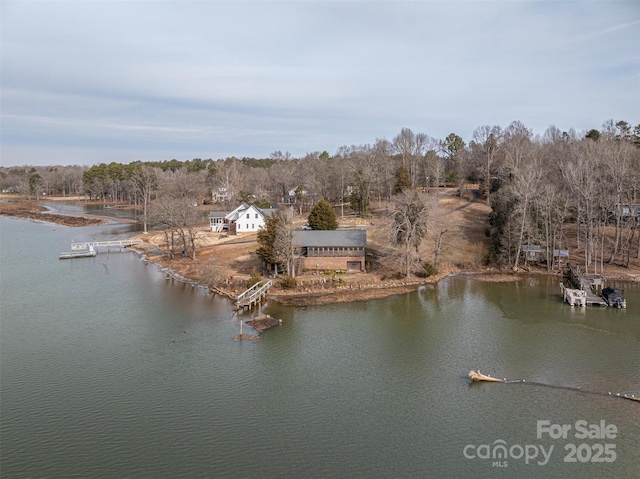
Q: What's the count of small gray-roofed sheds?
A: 2